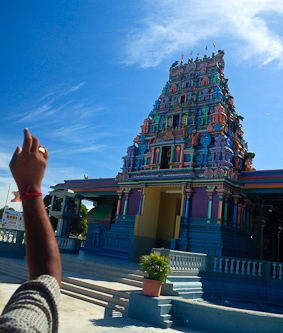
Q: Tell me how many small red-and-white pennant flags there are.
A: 5